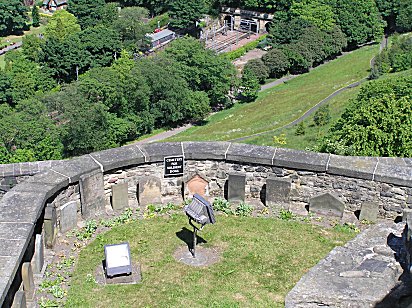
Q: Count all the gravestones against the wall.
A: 13